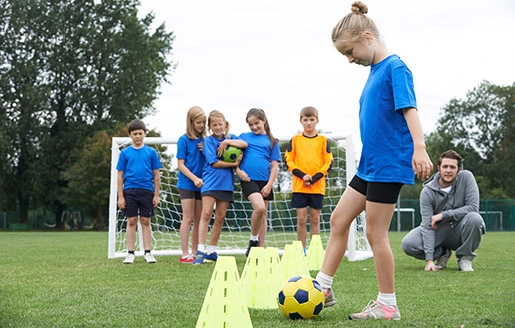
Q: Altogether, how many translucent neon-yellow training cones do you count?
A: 6